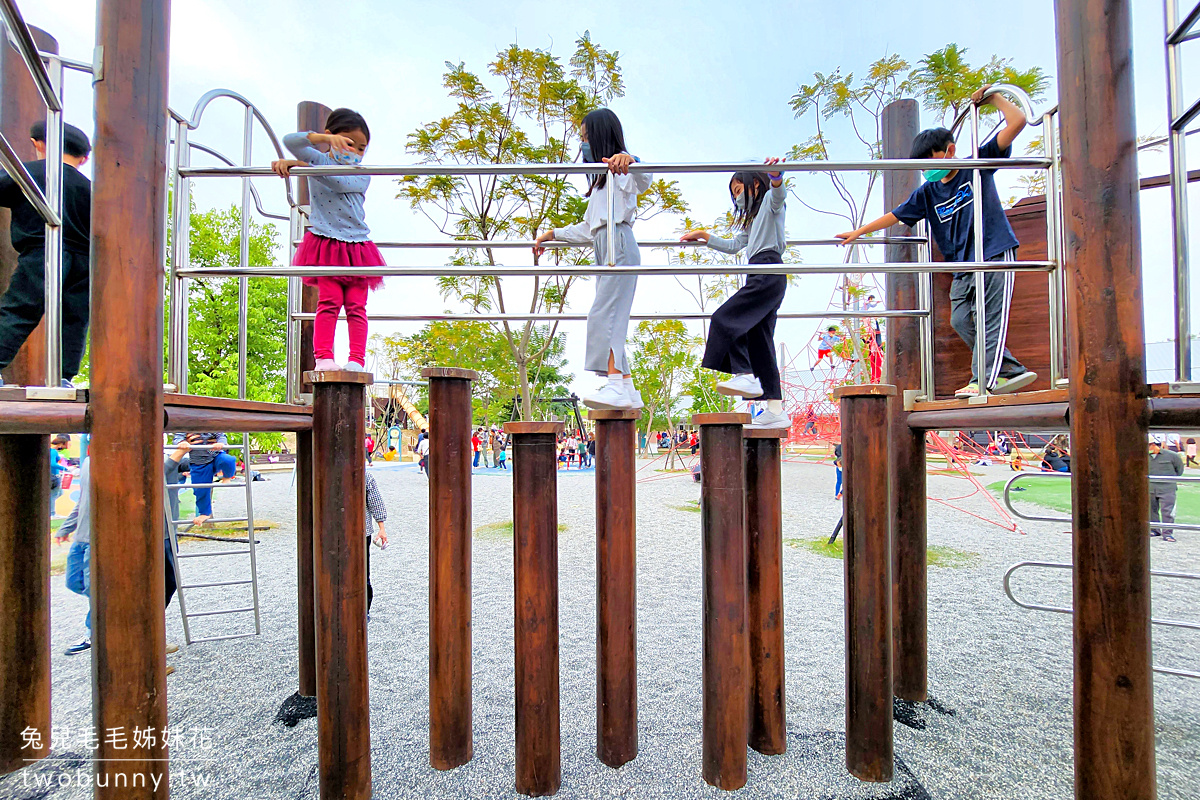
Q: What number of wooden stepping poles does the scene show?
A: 7